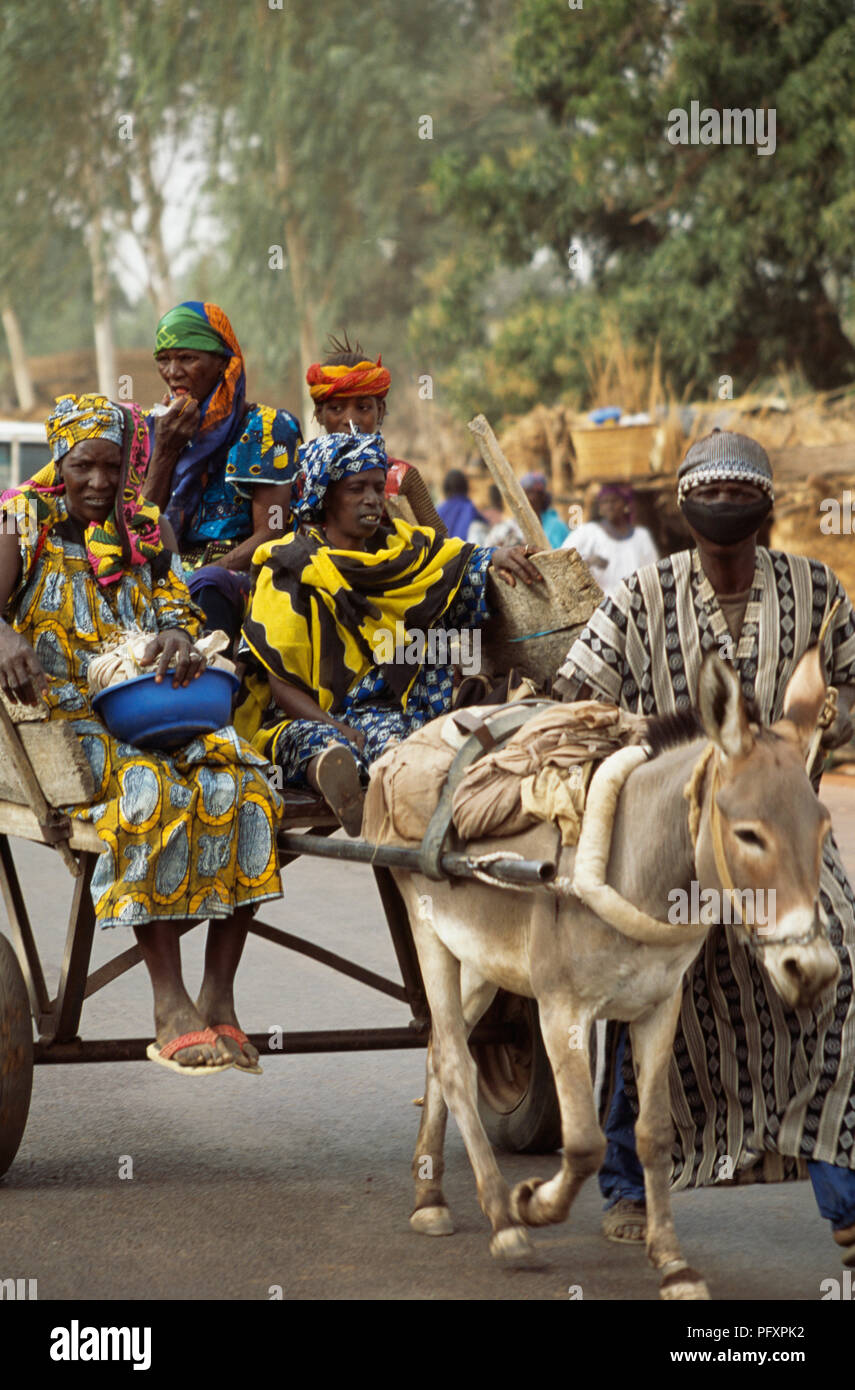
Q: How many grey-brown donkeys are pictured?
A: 1